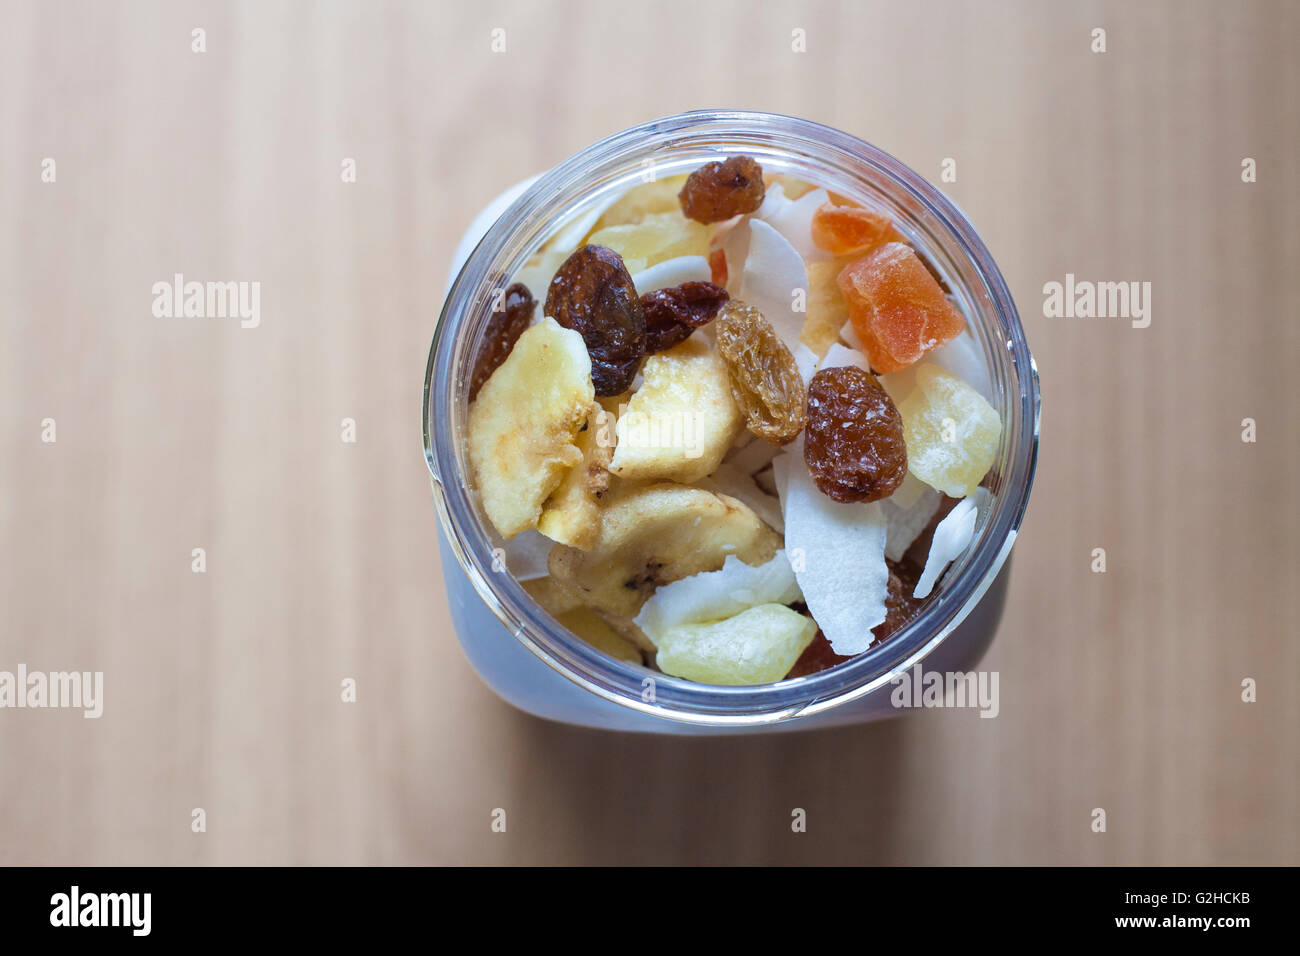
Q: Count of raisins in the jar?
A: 6